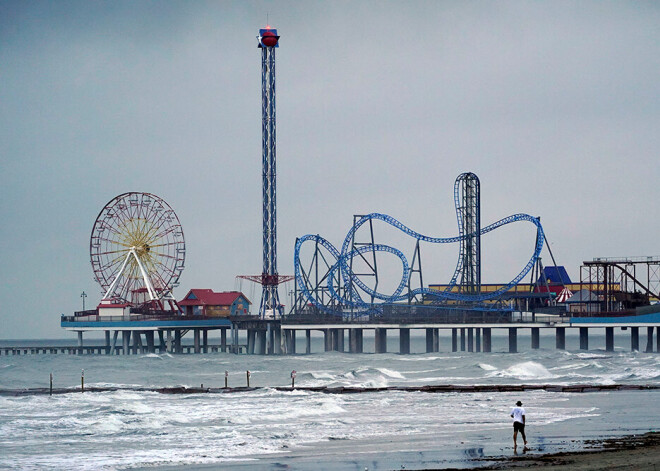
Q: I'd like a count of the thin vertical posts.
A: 5